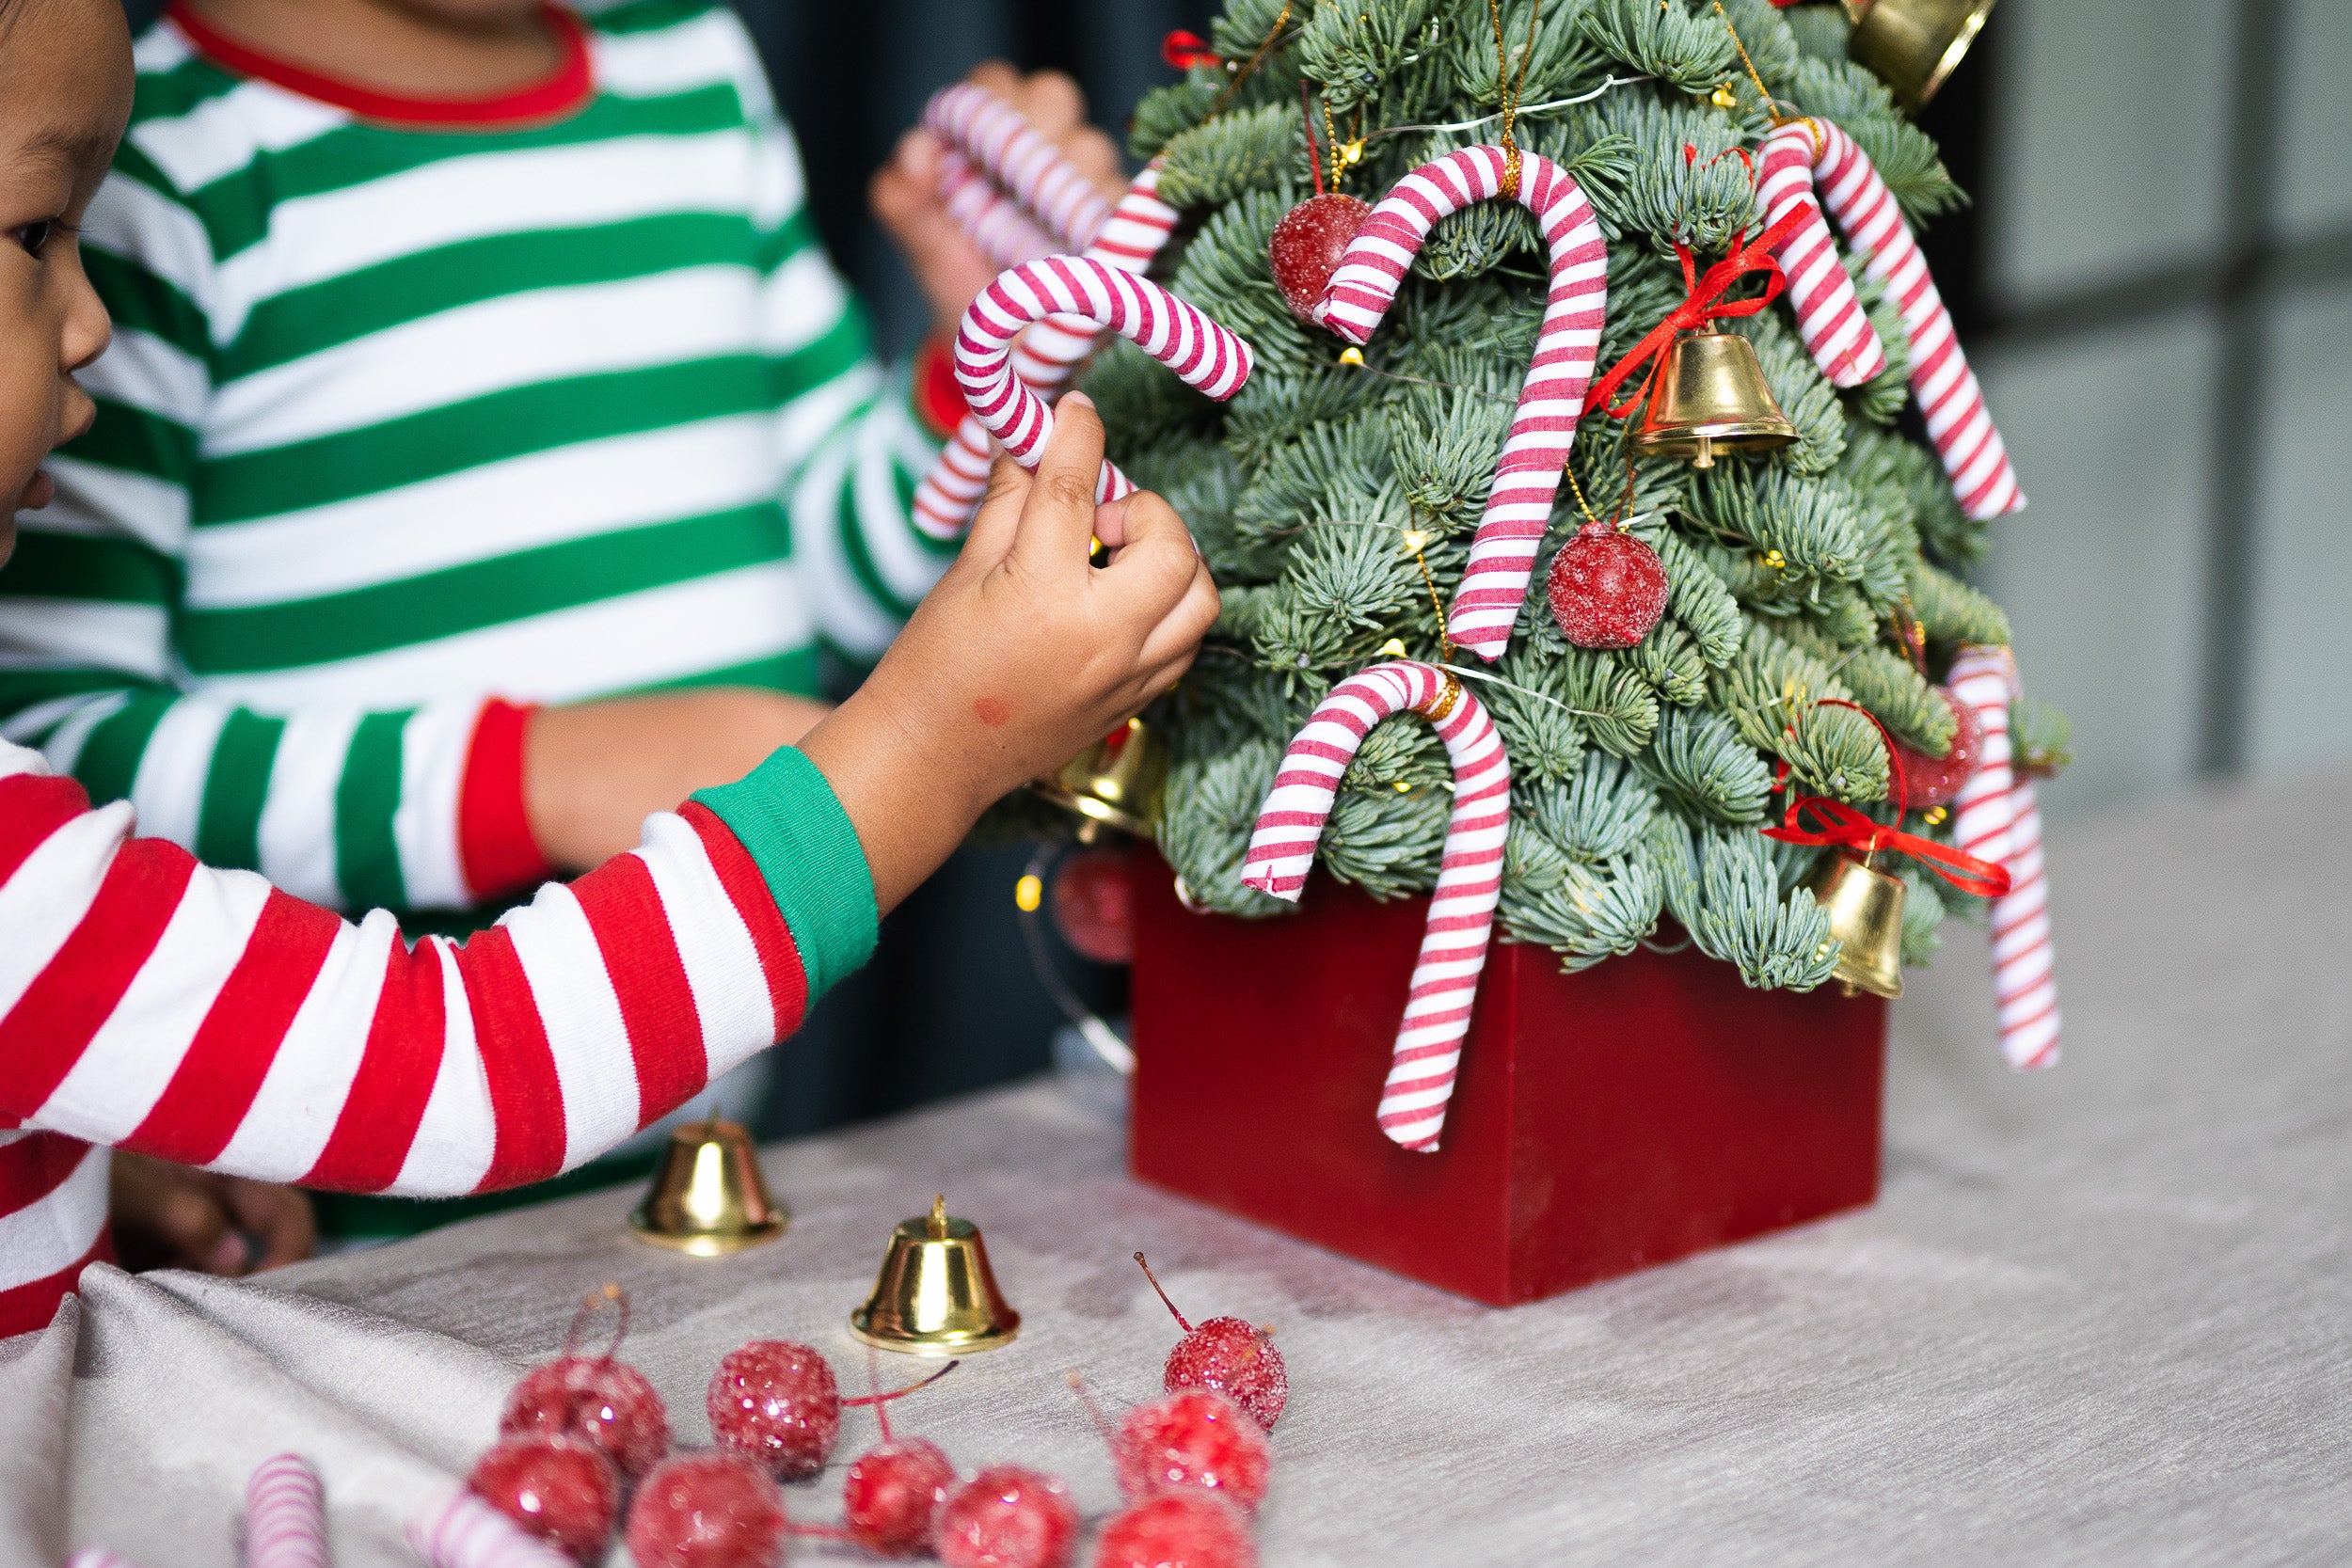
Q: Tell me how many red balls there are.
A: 13